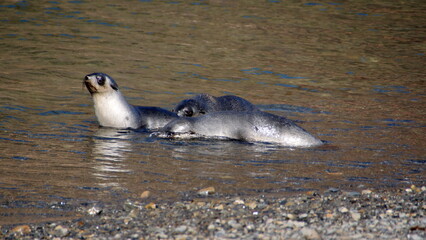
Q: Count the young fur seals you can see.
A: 3